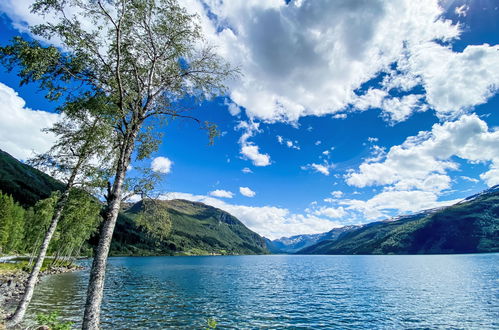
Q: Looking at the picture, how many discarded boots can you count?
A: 0